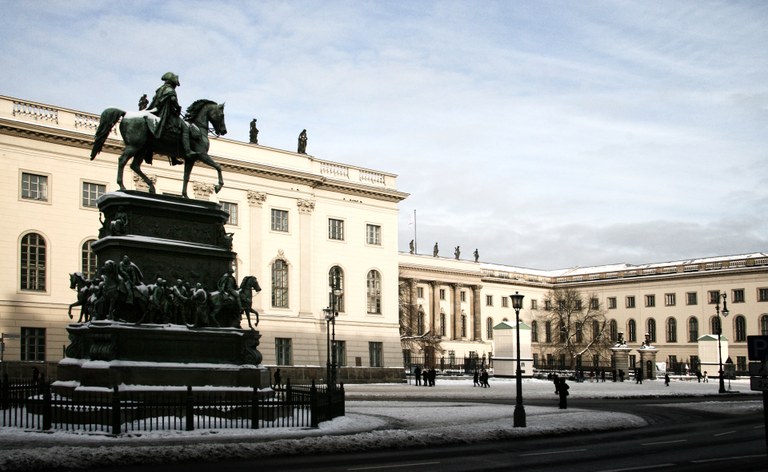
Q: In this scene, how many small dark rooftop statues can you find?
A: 7